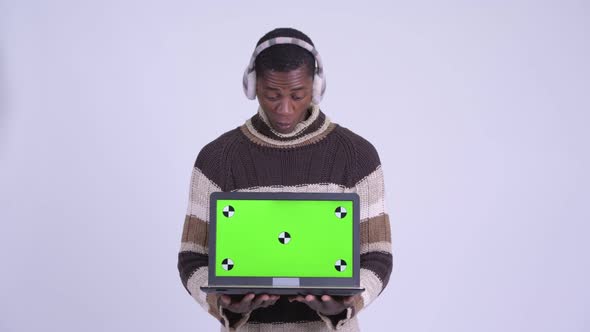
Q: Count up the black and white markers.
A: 5